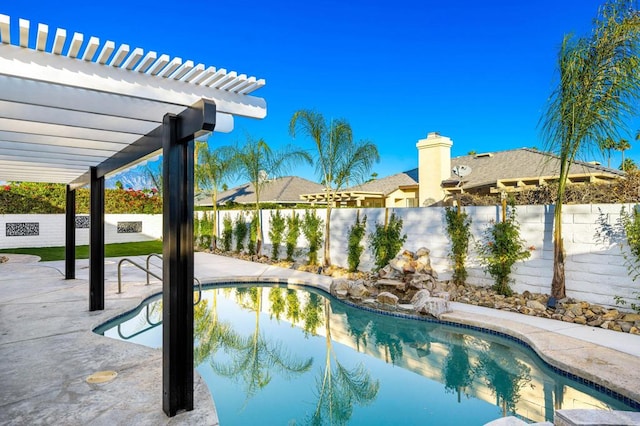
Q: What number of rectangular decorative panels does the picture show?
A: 3